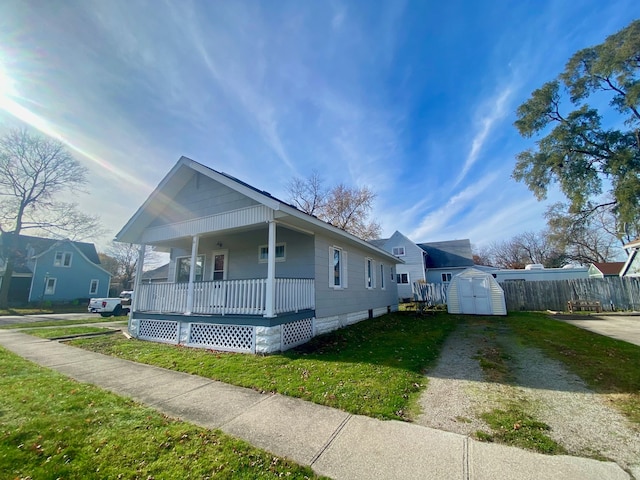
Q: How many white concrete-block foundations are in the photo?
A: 1